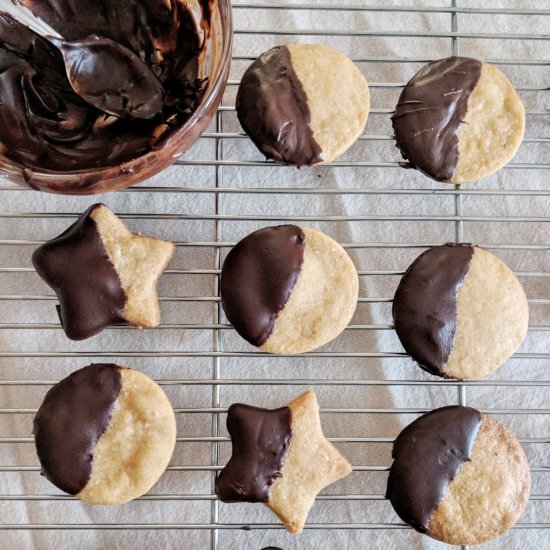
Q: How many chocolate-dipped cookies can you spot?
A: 8